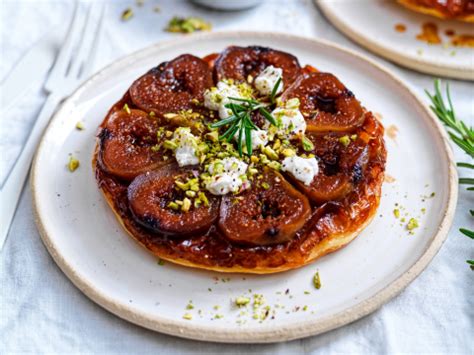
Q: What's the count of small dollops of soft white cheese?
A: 7